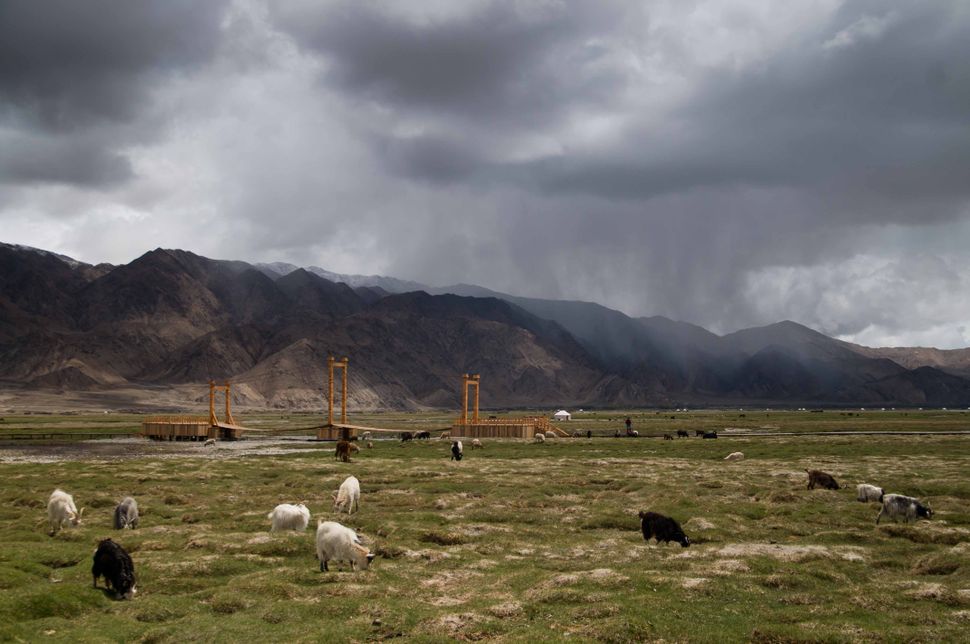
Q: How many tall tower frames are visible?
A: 3